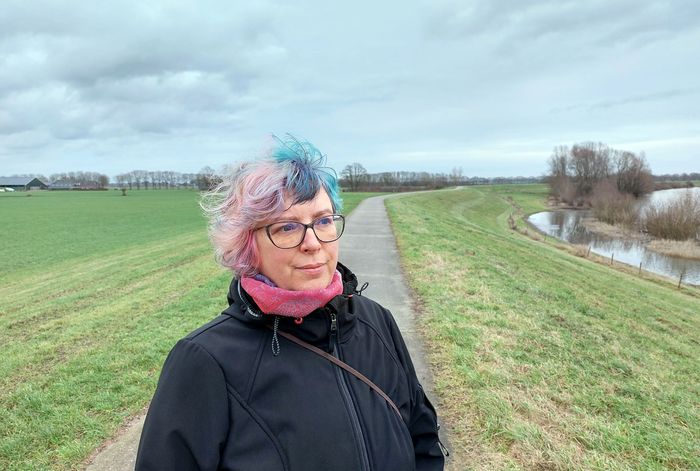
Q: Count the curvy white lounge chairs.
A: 0